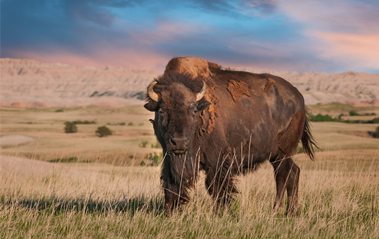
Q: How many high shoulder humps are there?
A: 1